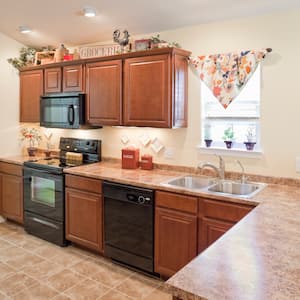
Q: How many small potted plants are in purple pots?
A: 3